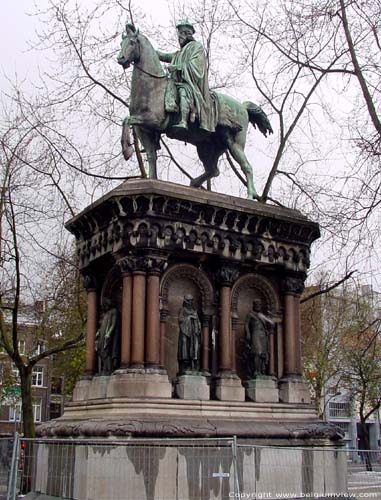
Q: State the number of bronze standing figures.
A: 3